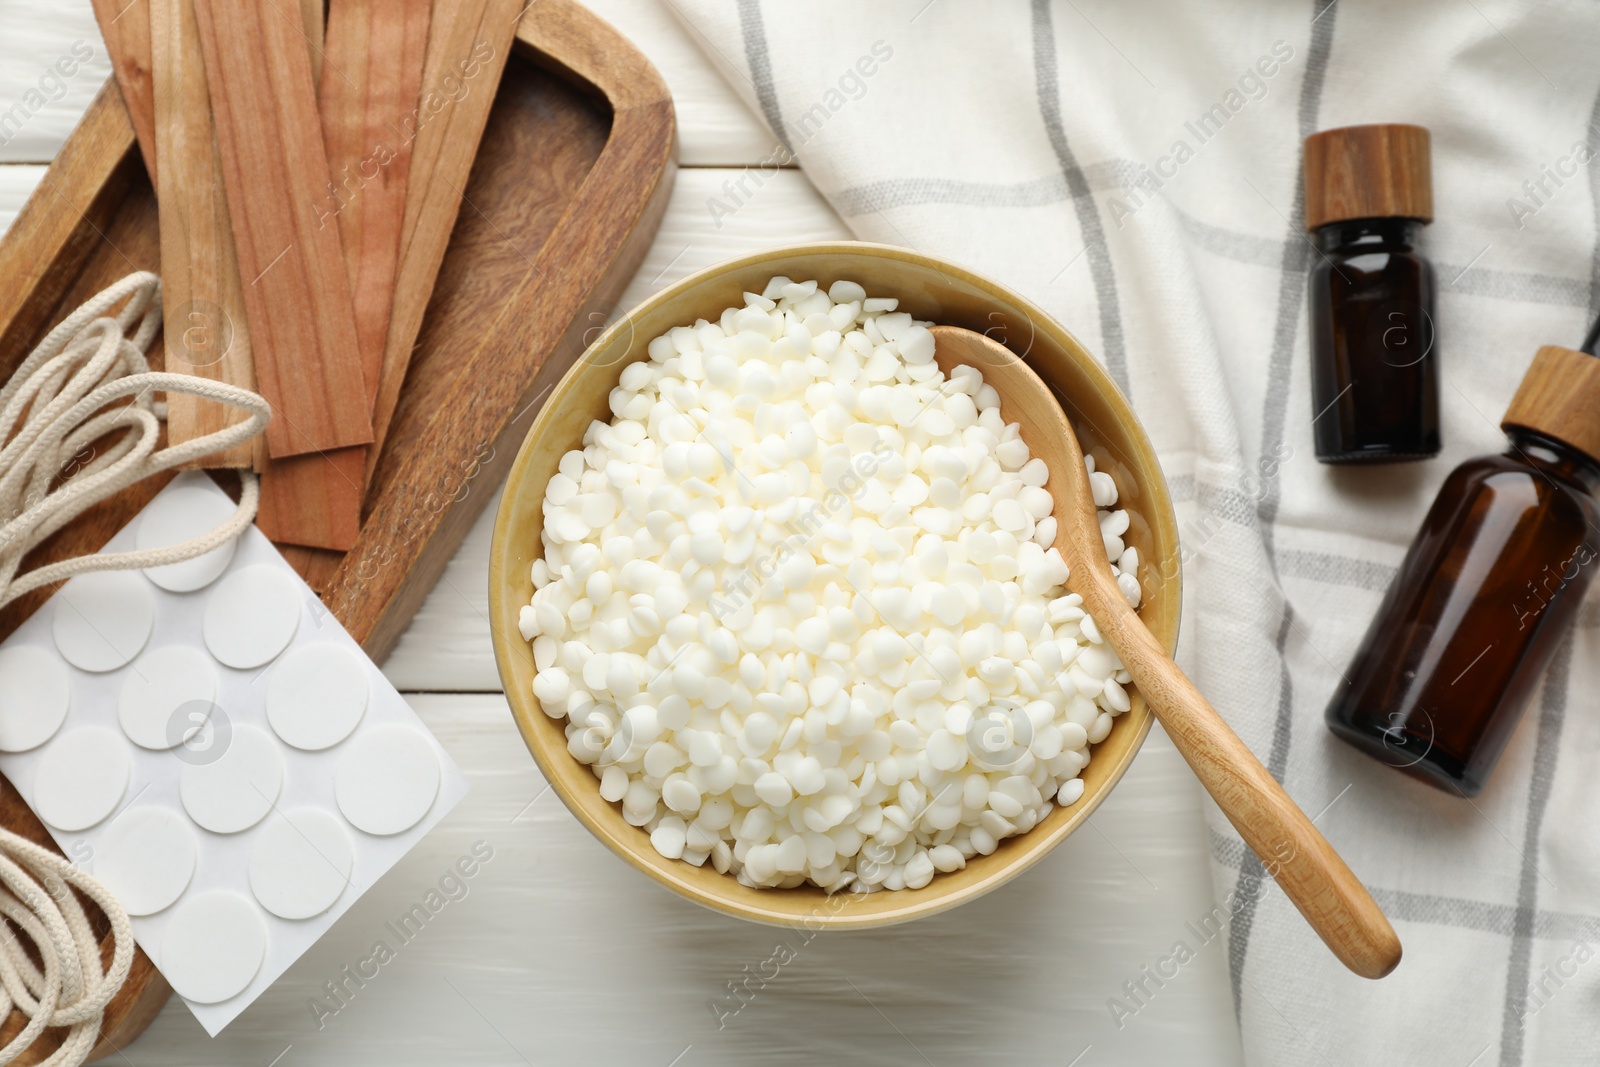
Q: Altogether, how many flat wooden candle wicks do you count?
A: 6